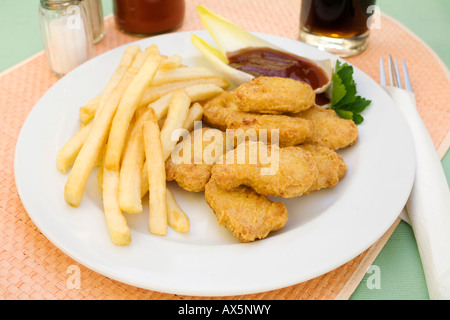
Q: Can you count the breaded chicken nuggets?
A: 8